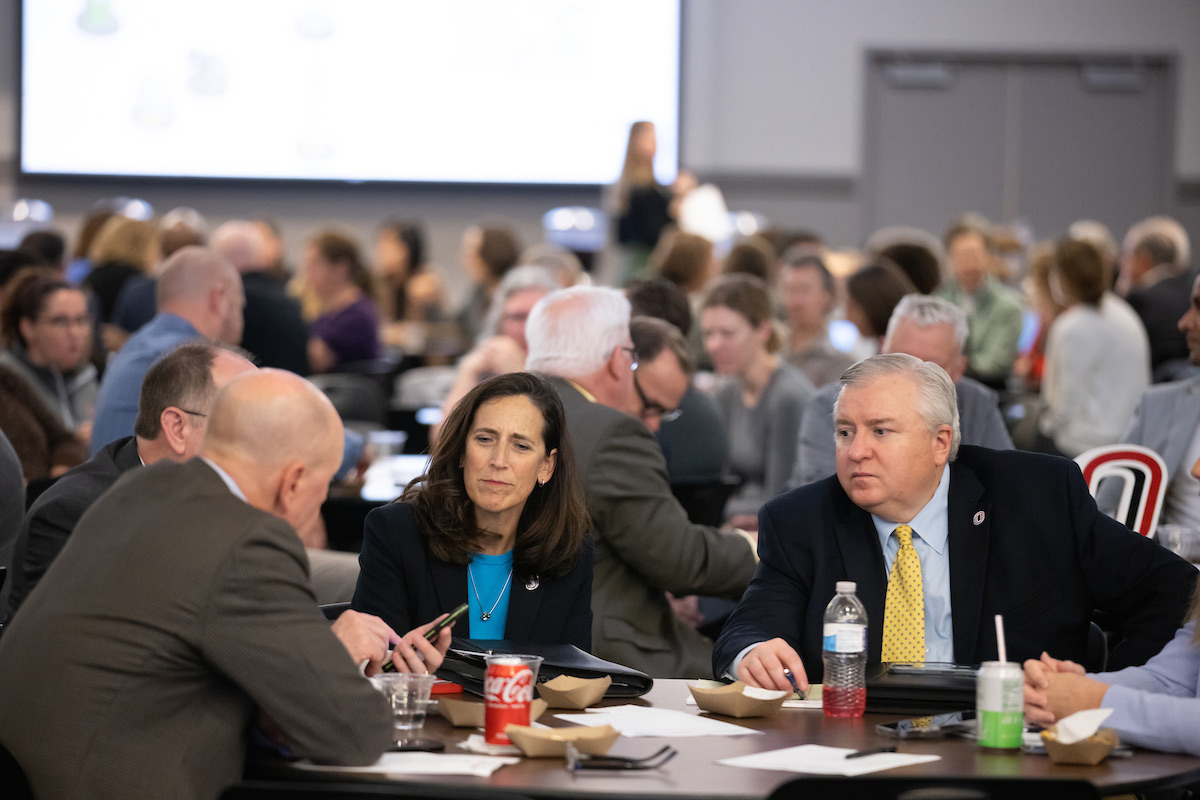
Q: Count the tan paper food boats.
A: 5